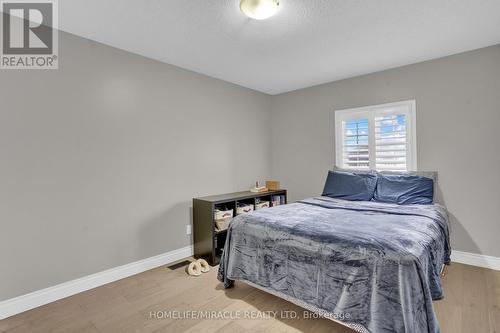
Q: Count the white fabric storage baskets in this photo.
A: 3